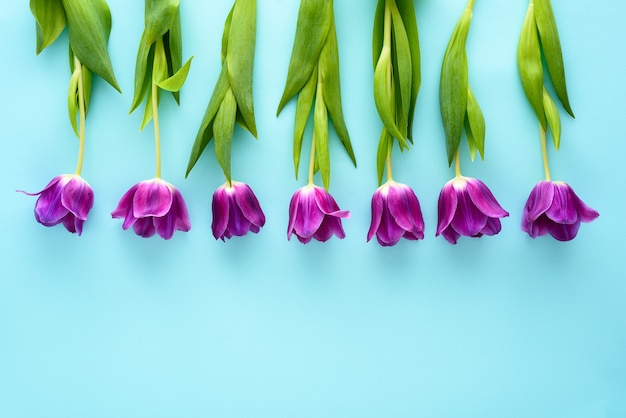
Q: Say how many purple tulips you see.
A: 7